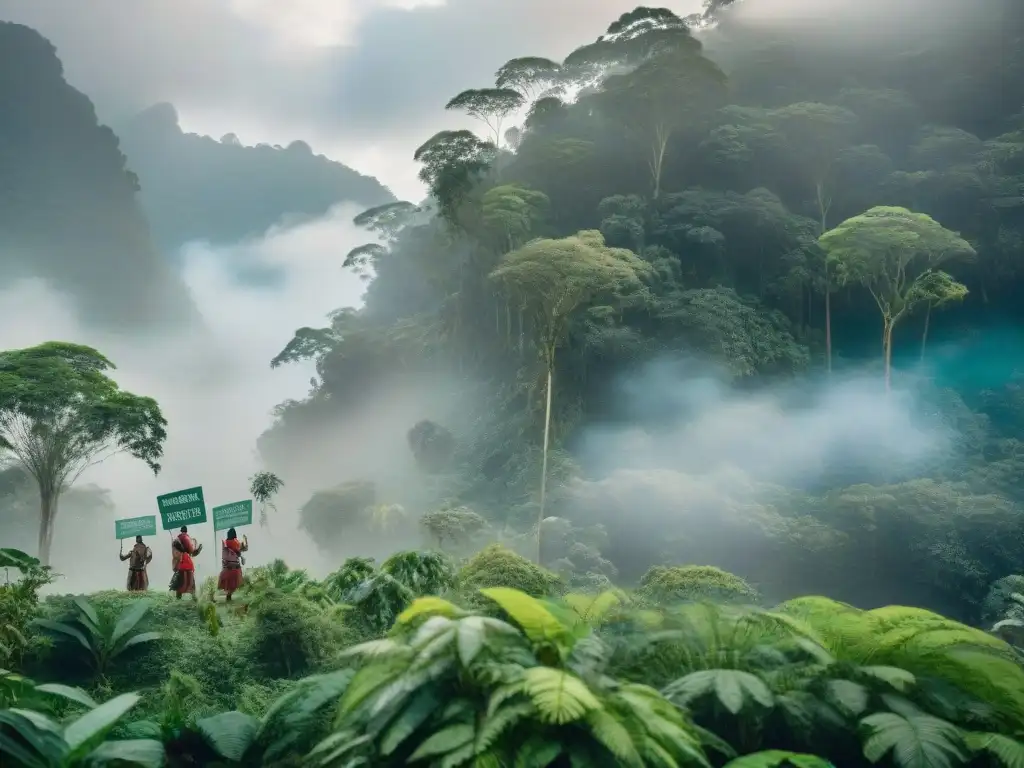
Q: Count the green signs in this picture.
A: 3